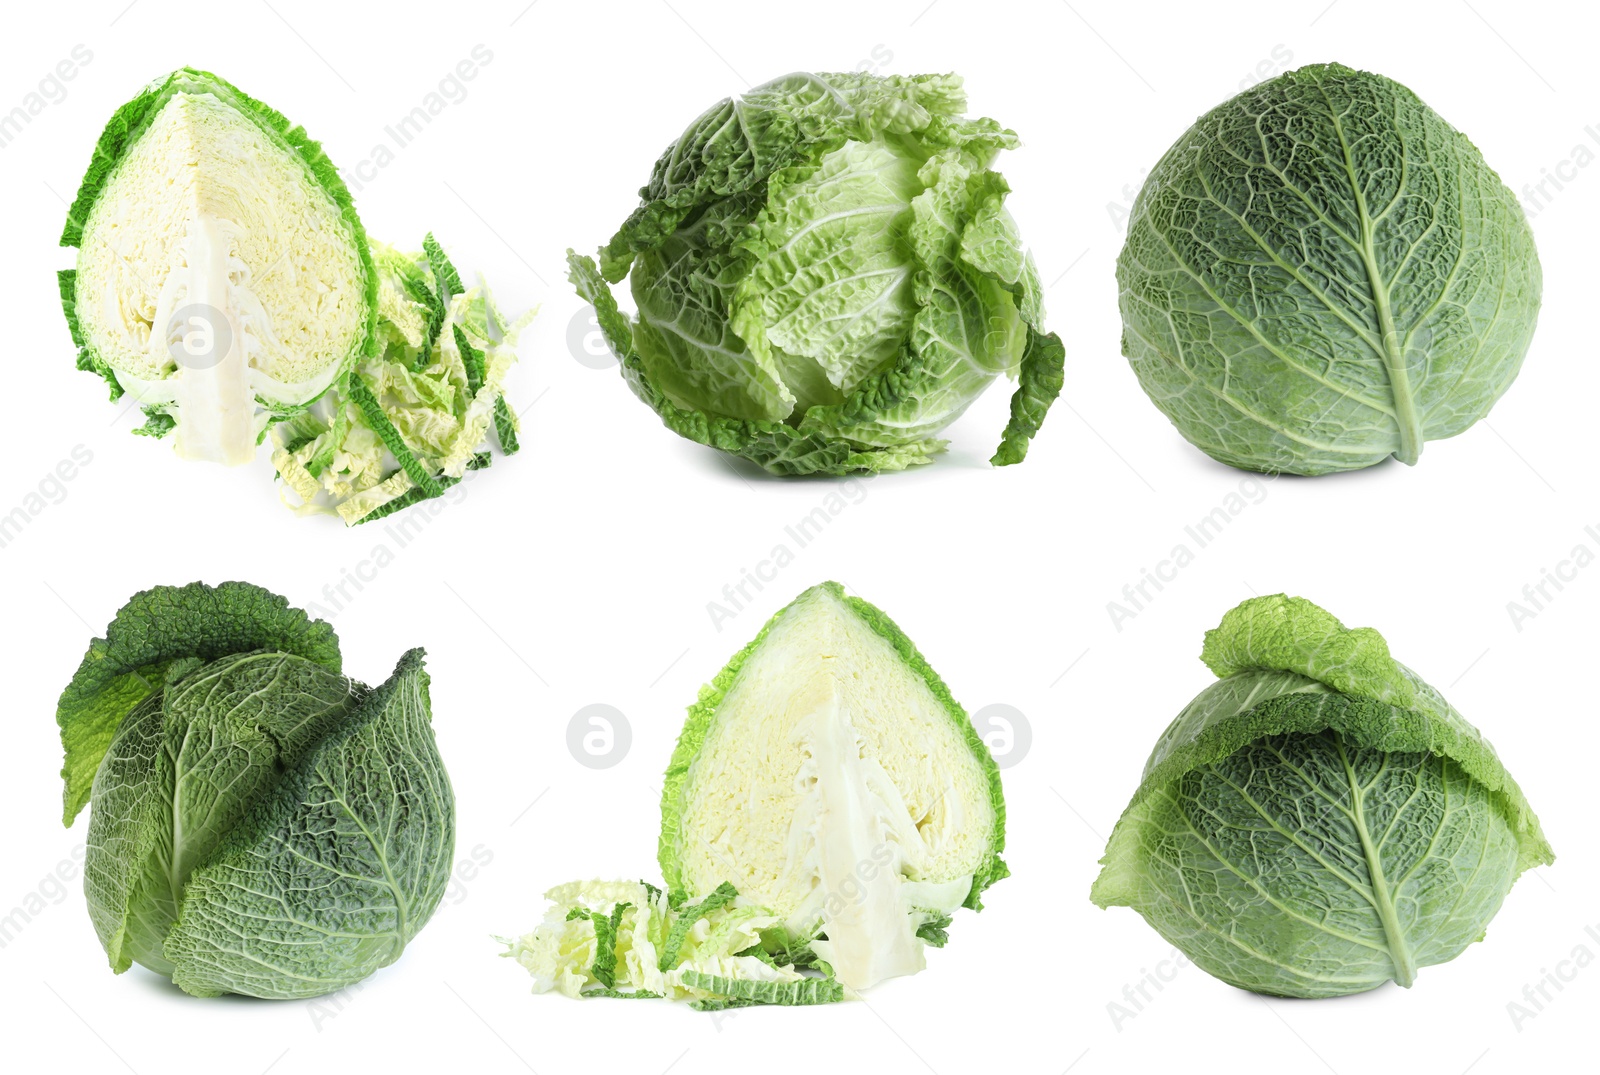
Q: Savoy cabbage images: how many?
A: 6